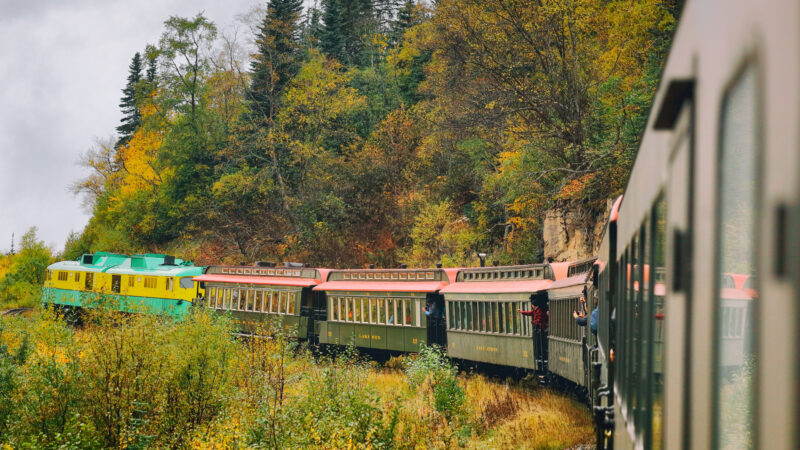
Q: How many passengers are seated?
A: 0